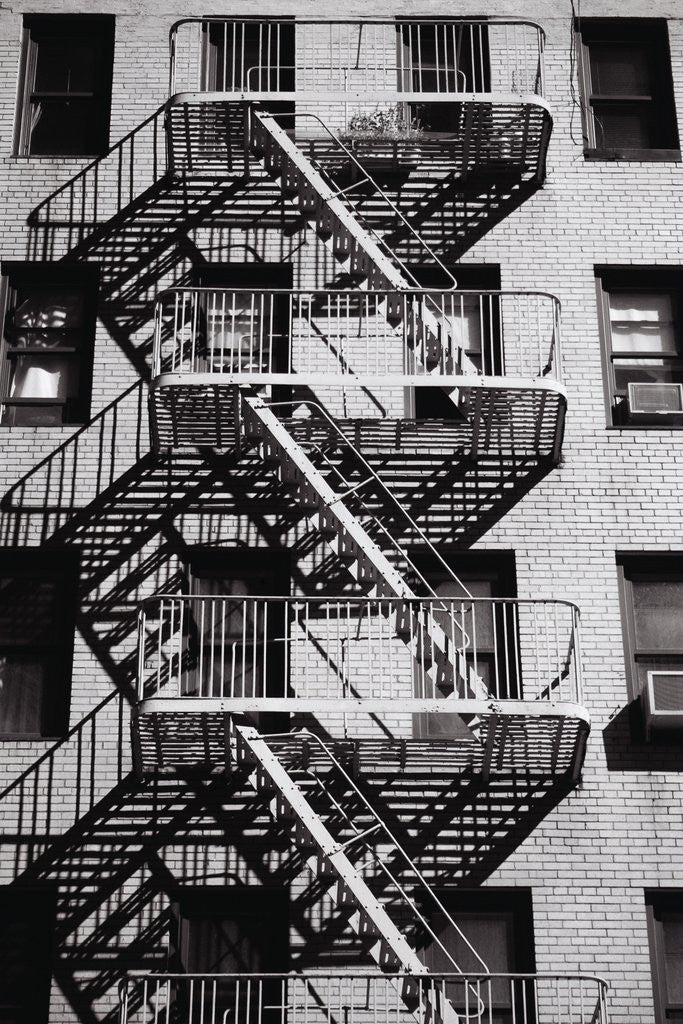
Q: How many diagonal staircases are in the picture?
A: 3